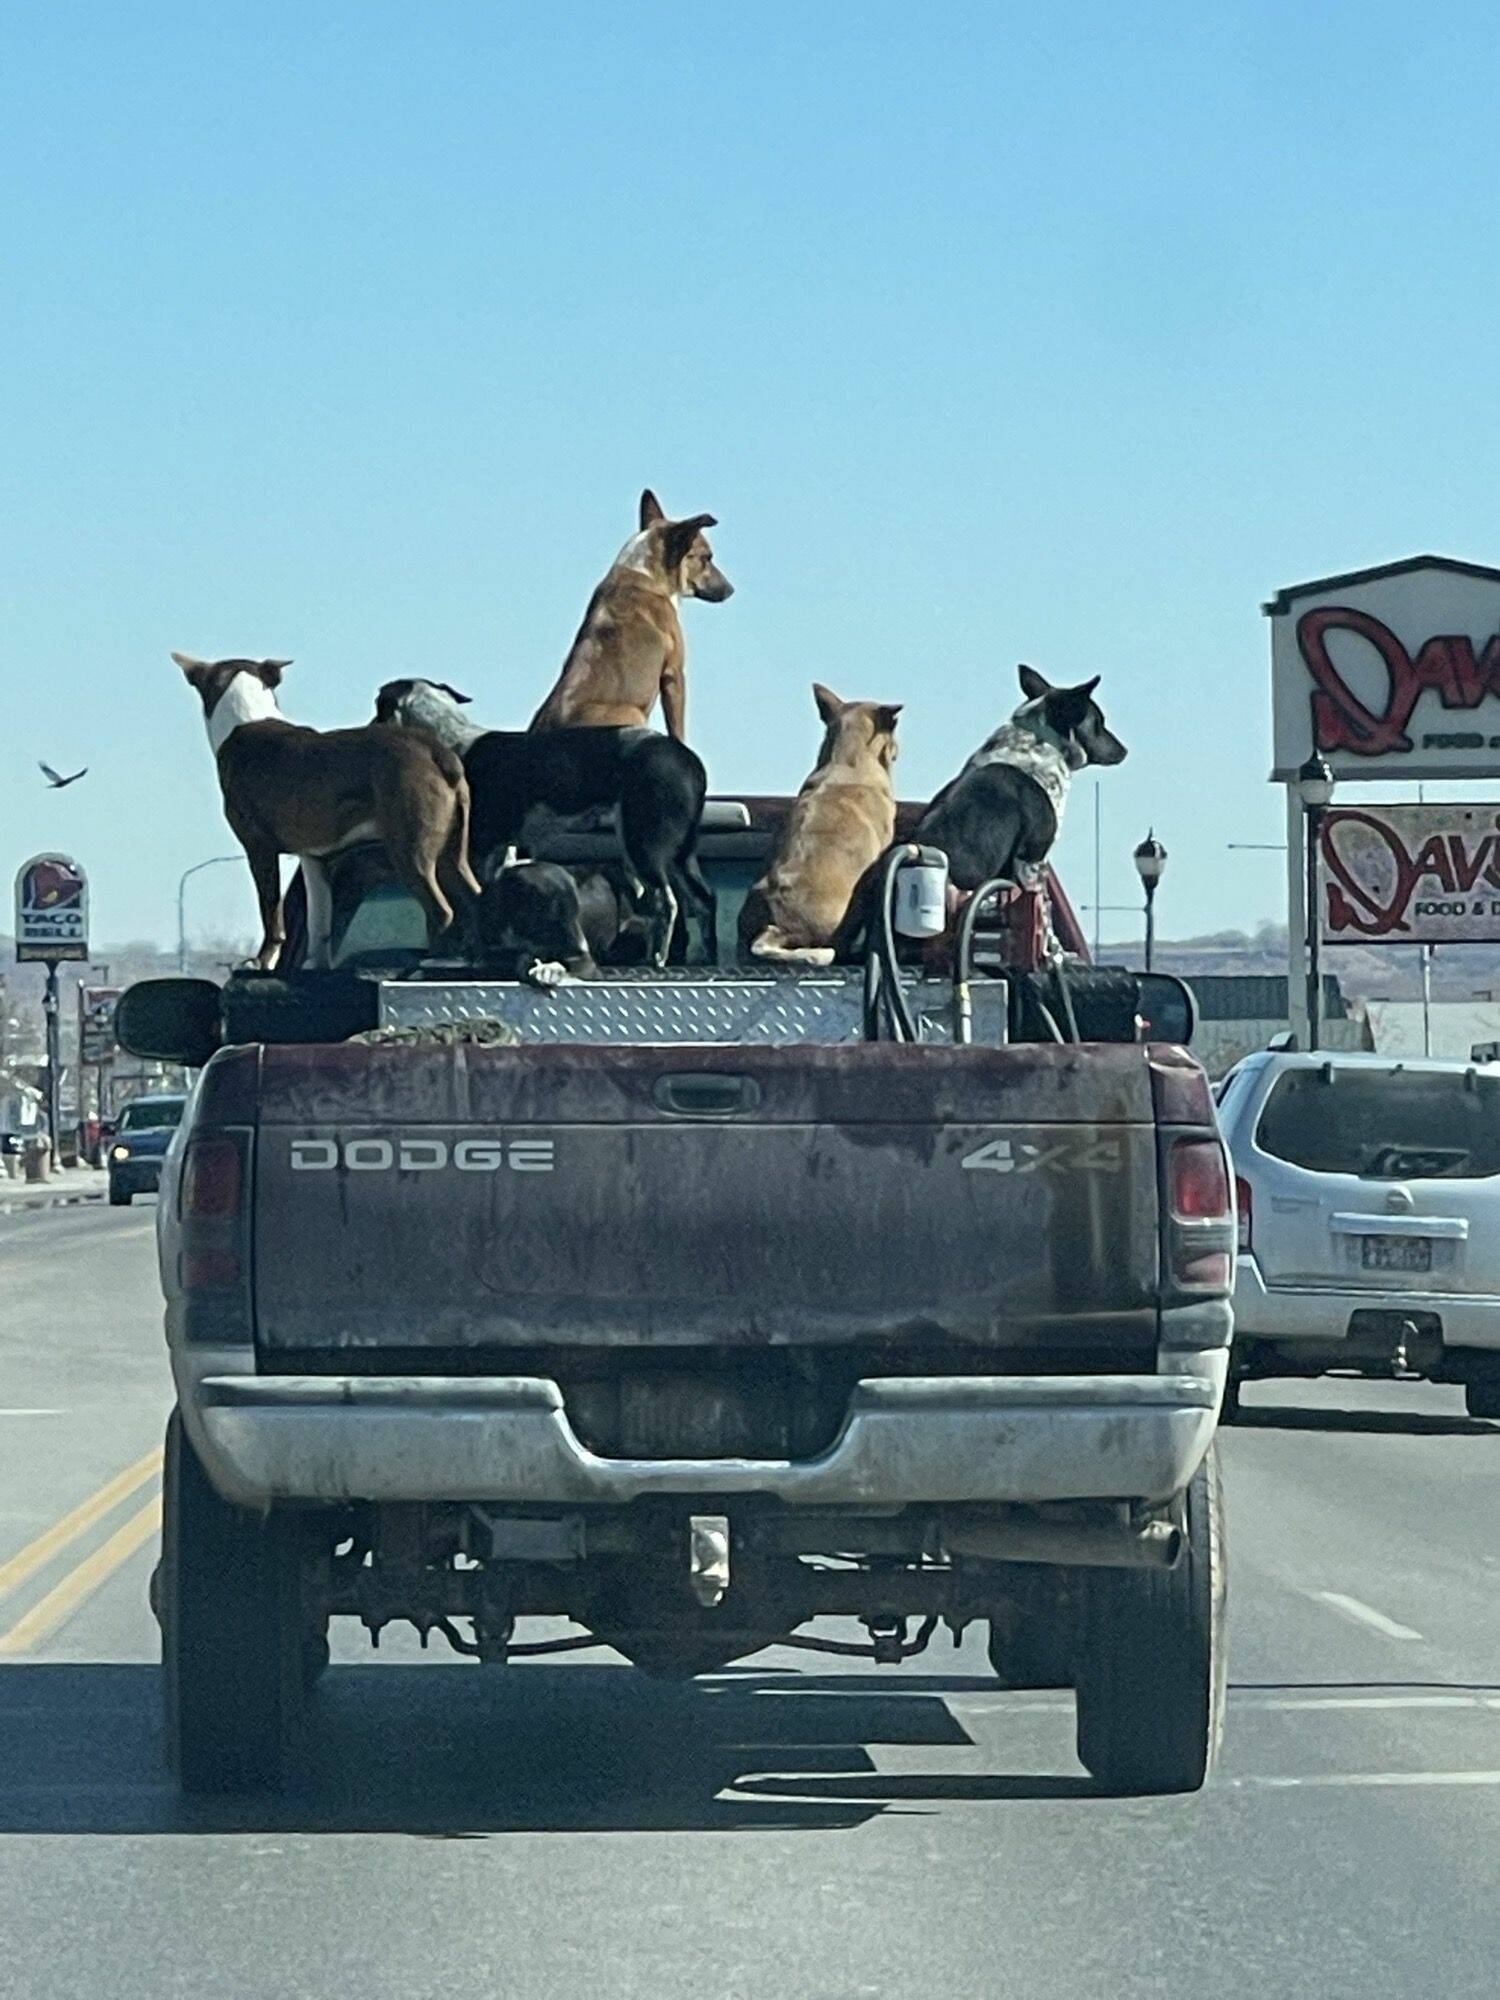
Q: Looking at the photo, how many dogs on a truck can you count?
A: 6